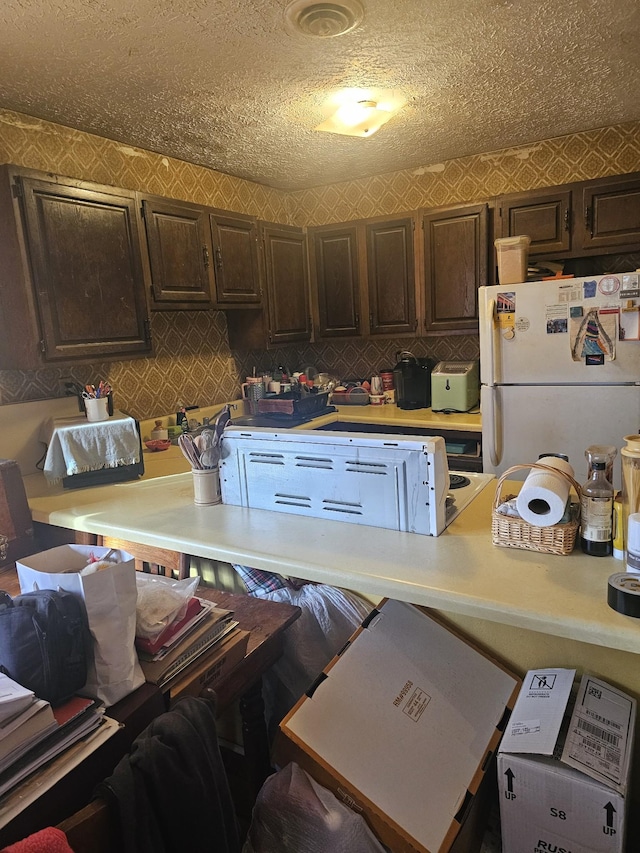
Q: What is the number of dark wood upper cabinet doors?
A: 9